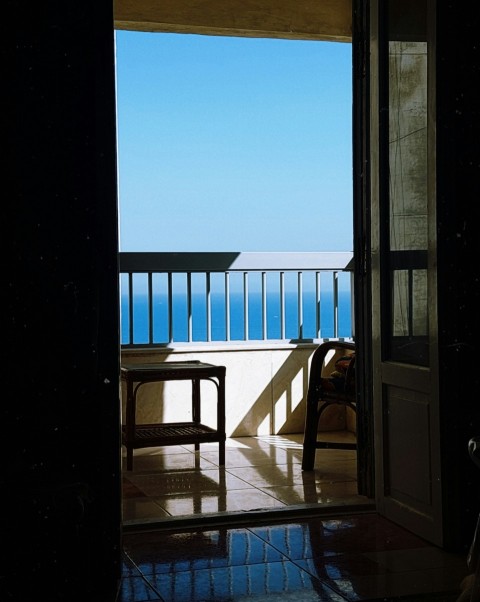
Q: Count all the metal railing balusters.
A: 12